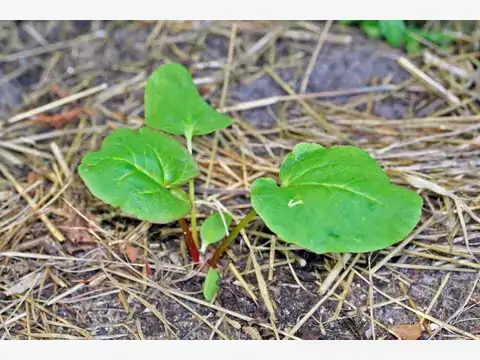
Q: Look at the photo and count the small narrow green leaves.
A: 2